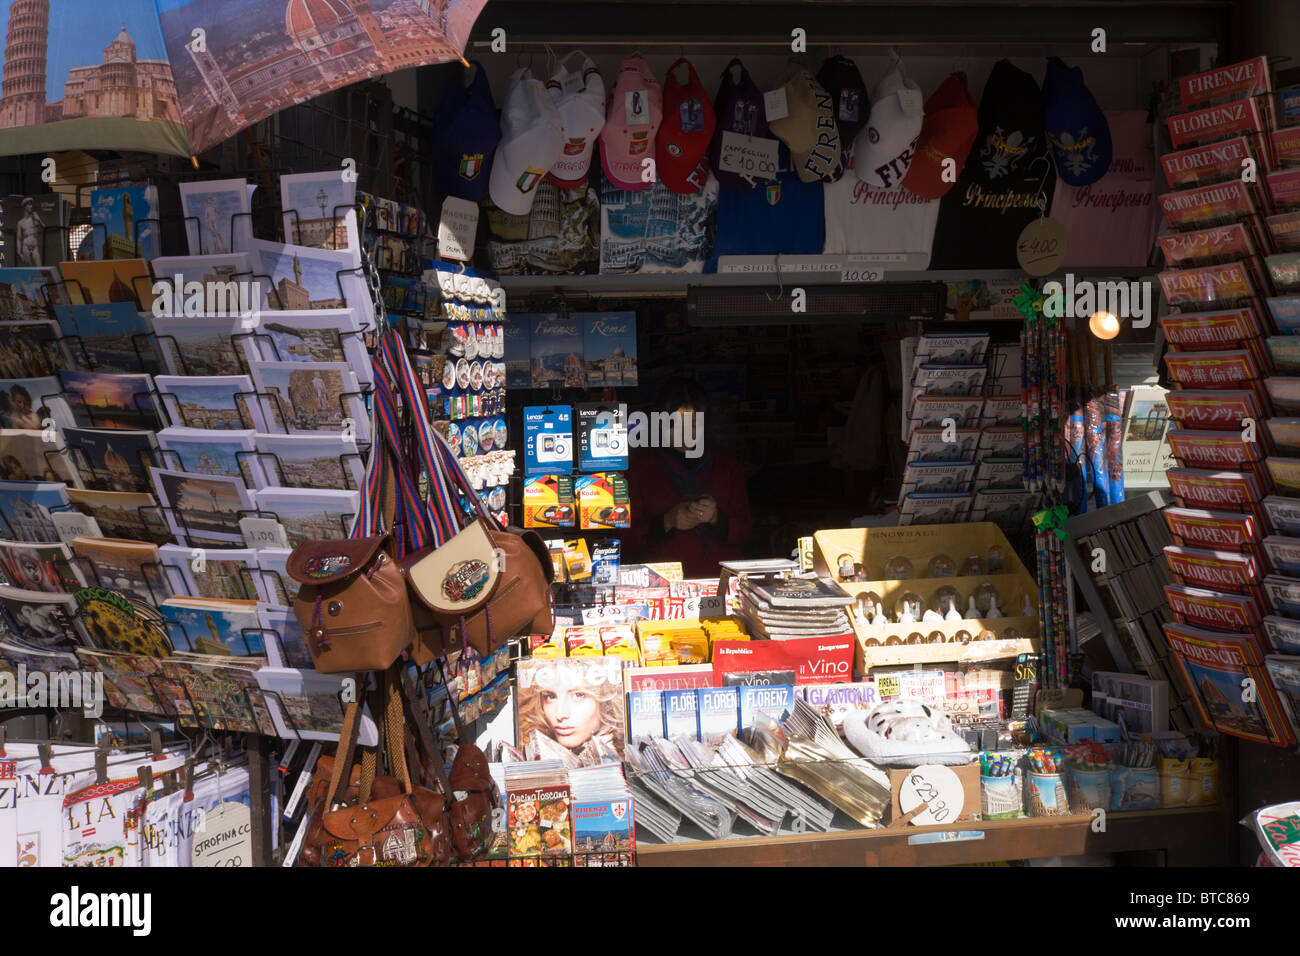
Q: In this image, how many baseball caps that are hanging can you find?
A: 12